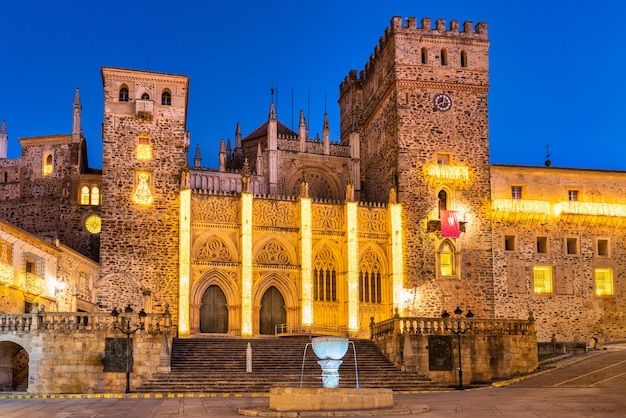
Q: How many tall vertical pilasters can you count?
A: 5